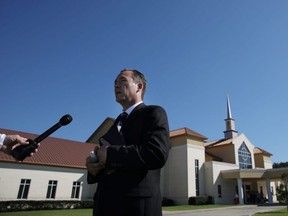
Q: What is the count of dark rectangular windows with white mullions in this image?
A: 3